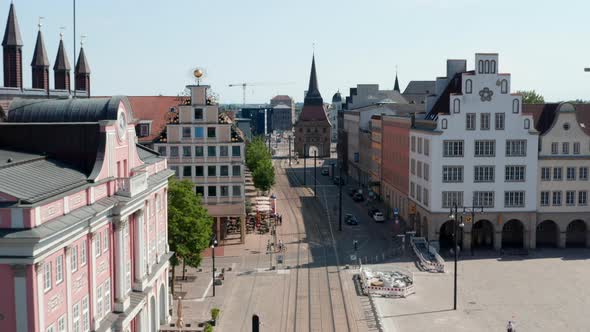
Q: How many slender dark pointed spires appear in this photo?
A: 6